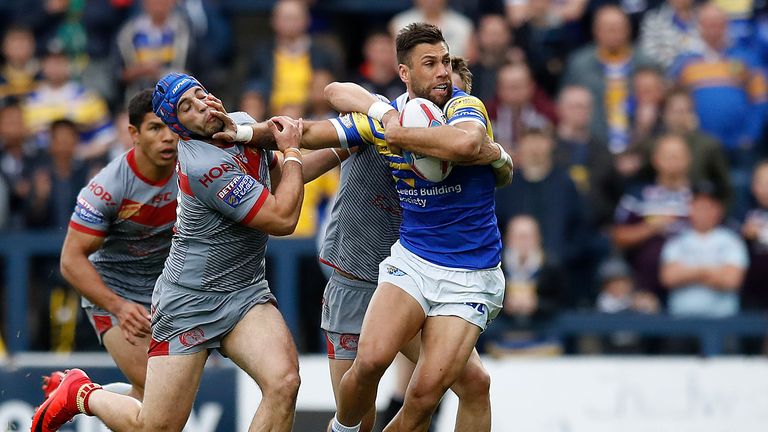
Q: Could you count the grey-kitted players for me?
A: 3